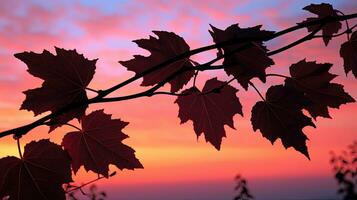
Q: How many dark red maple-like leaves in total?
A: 10